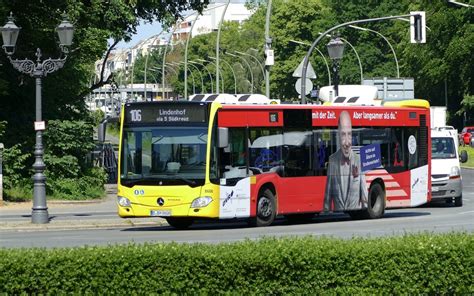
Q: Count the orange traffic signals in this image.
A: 0